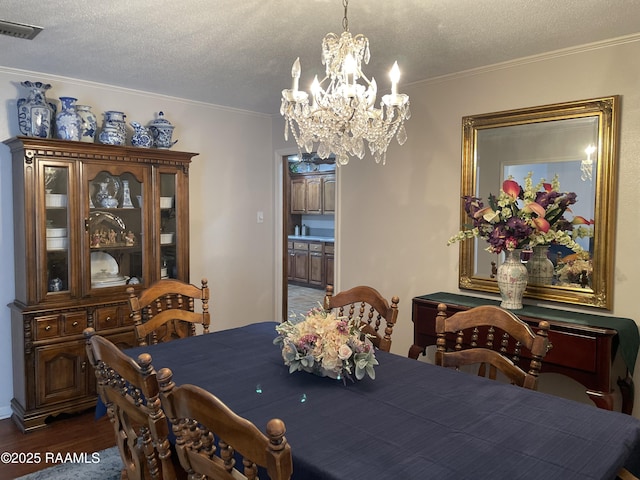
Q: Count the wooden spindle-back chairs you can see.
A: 5